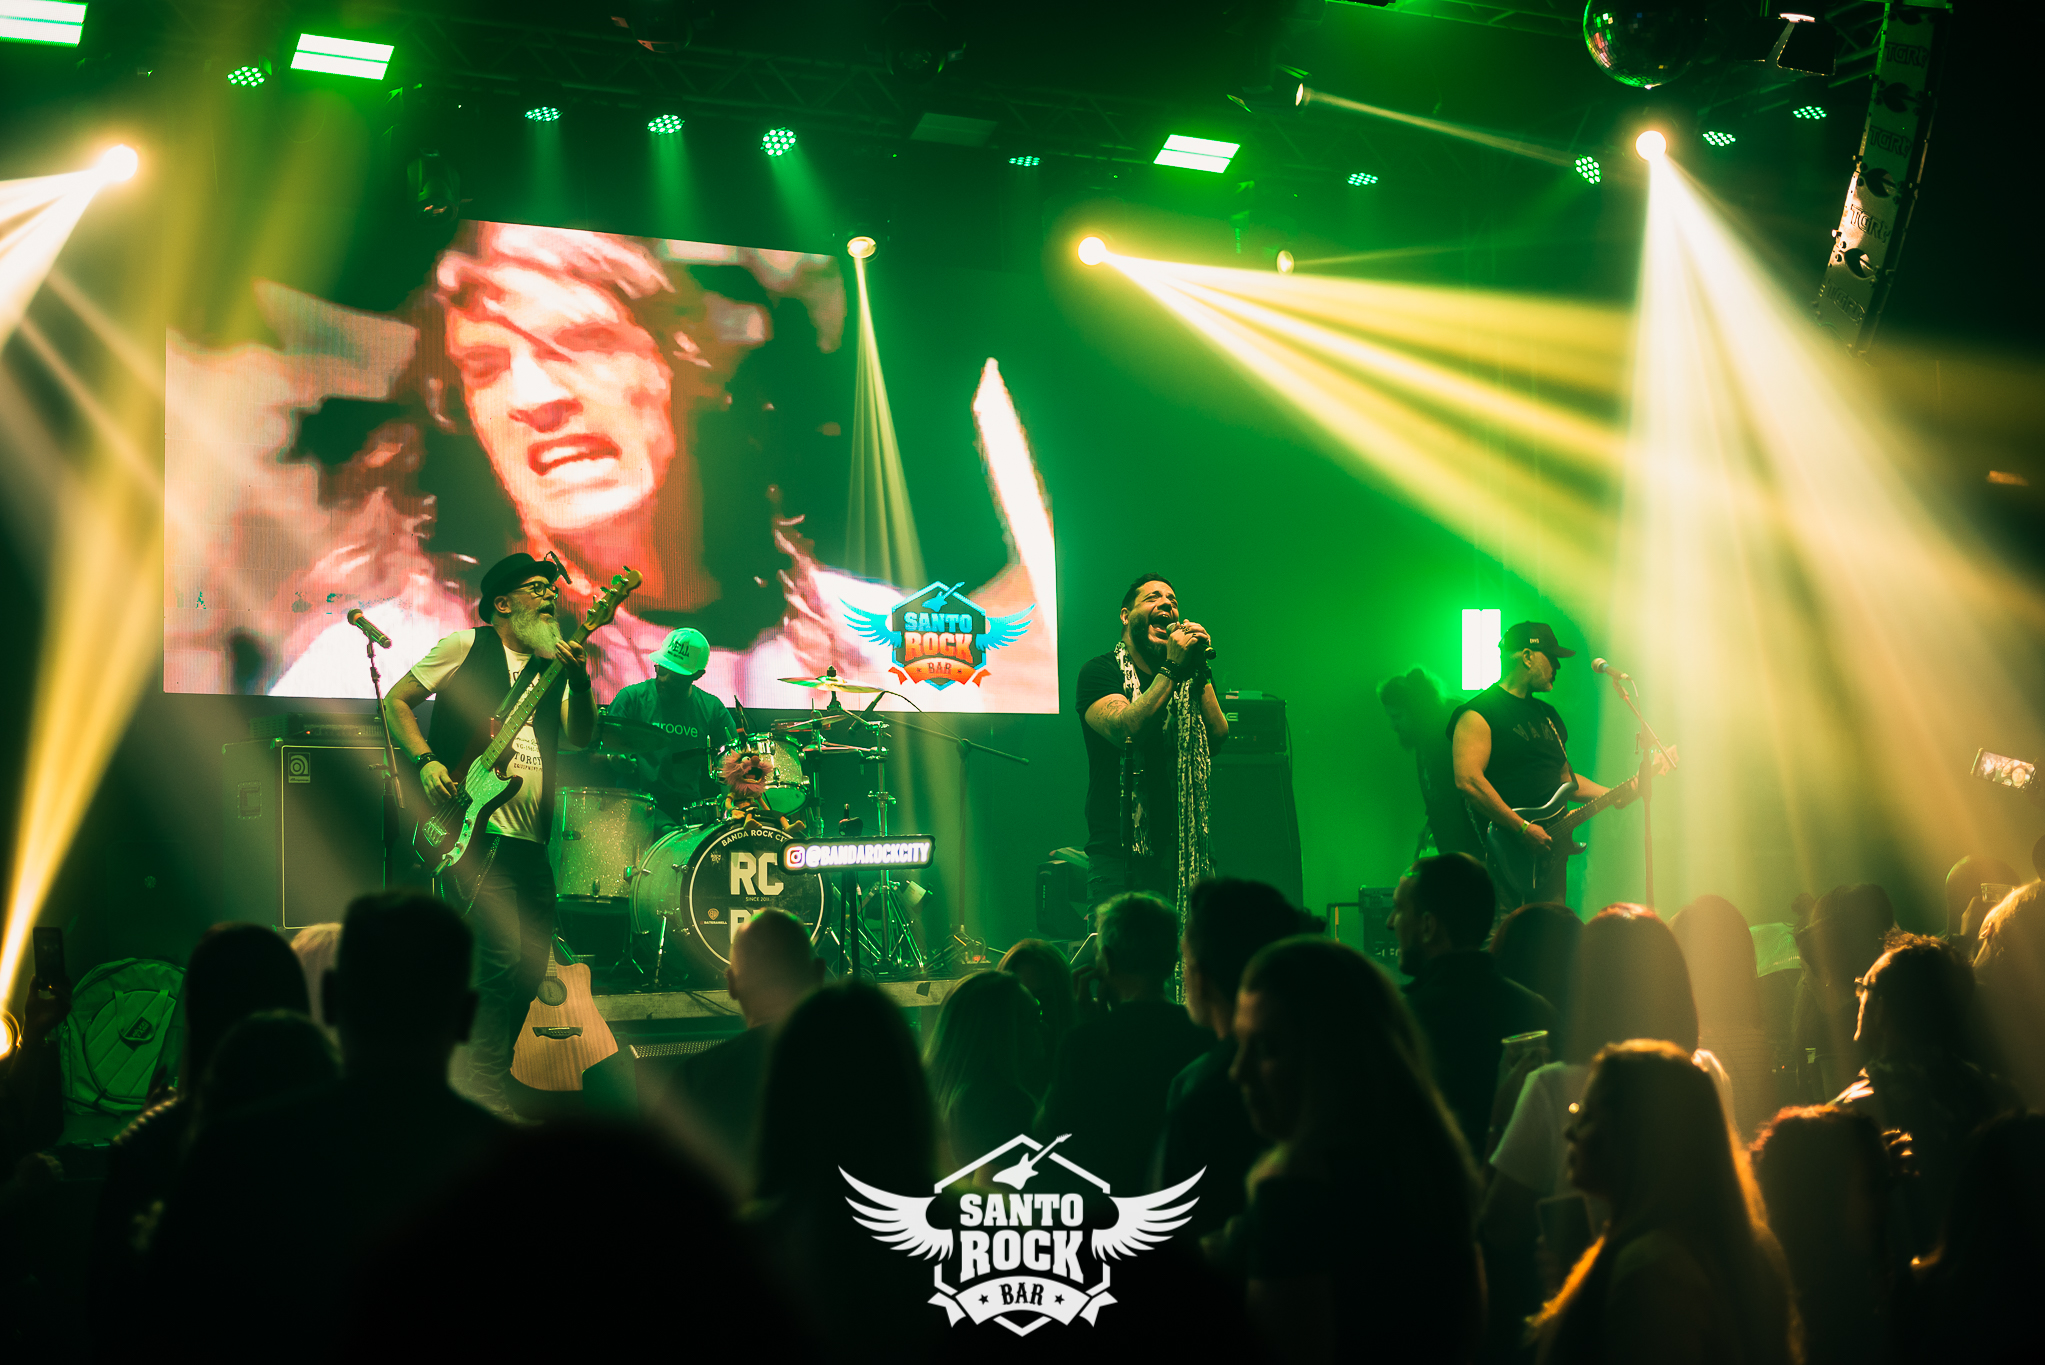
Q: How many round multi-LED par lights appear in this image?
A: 9